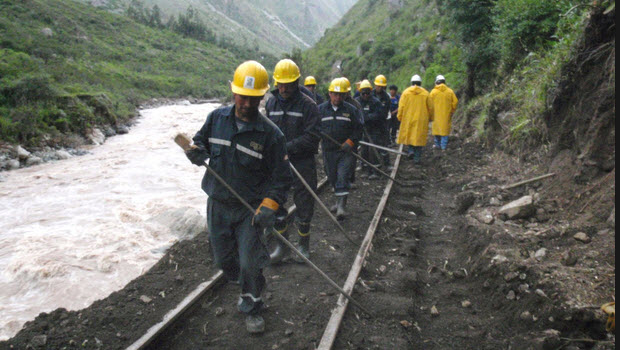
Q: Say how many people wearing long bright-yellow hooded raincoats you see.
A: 2